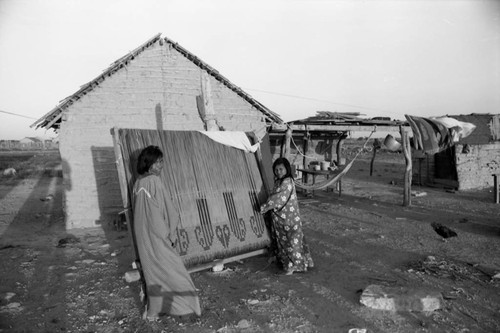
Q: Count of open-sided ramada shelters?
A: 1